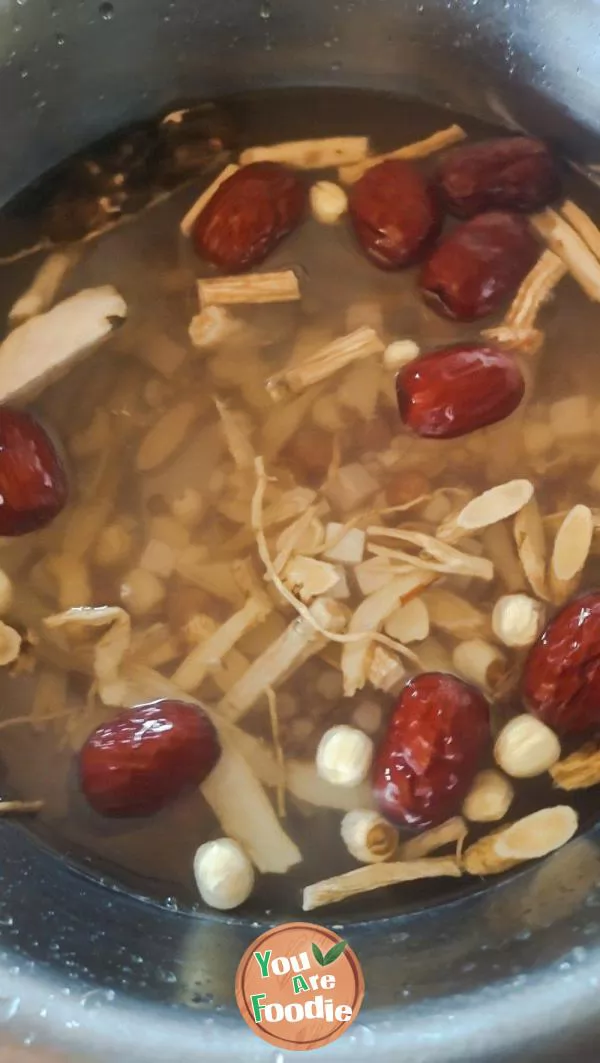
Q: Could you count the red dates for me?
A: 9